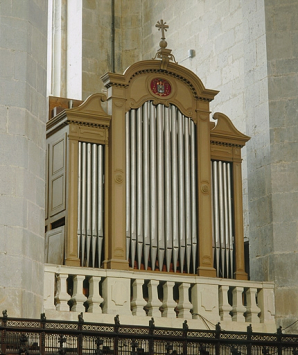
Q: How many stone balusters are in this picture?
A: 10